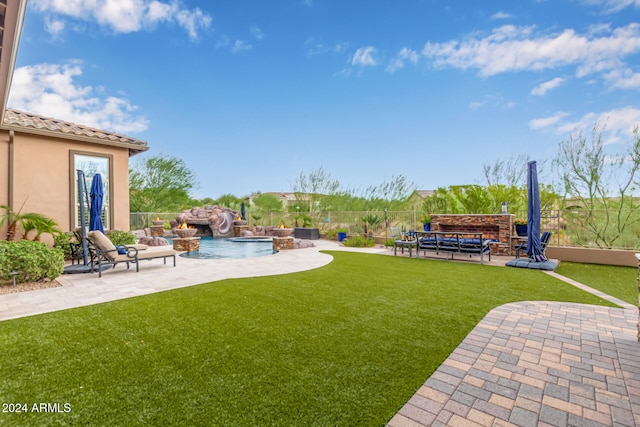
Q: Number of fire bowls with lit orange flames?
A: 4